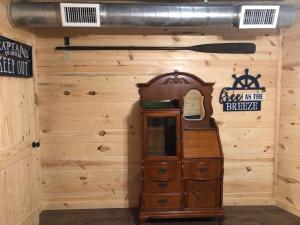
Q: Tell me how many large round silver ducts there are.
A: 1